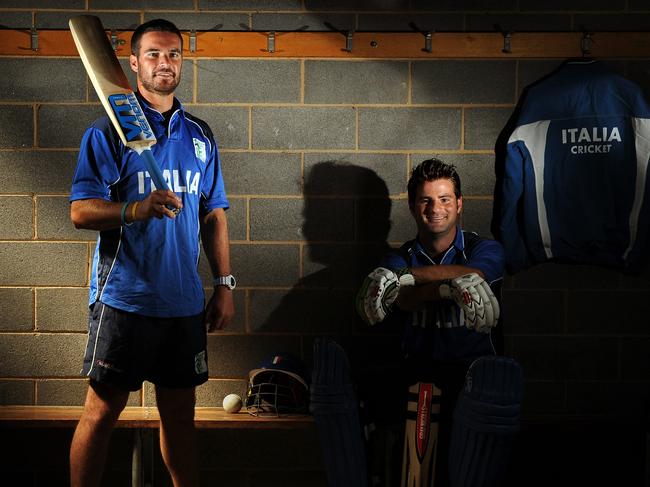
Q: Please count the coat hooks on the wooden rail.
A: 8